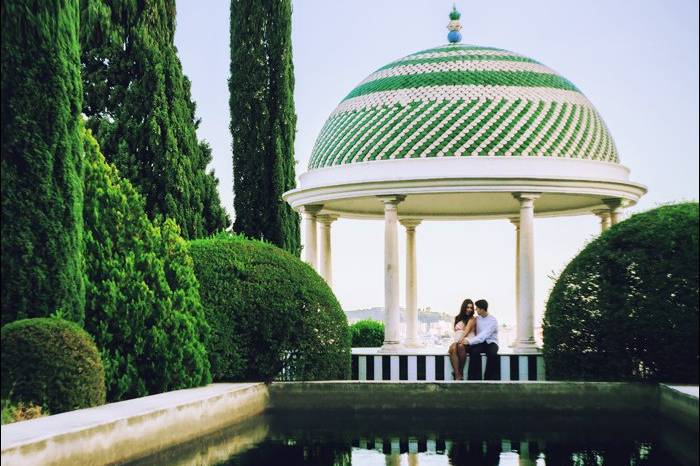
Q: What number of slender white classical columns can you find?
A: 8